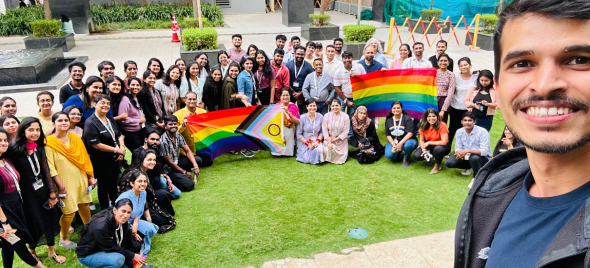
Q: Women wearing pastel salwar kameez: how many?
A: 2